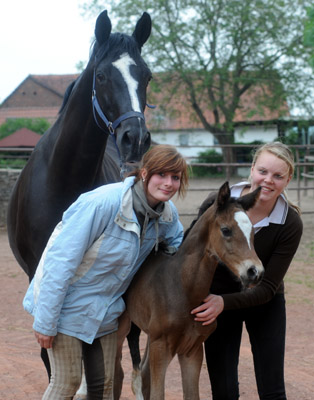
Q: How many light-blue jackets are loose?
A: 1